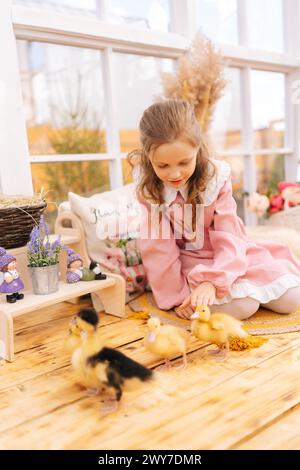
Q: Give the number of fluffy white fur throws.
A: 1